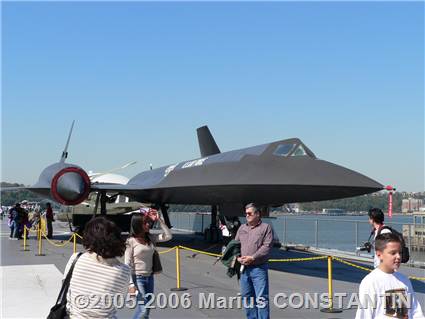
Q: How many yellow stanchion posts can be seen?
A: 5